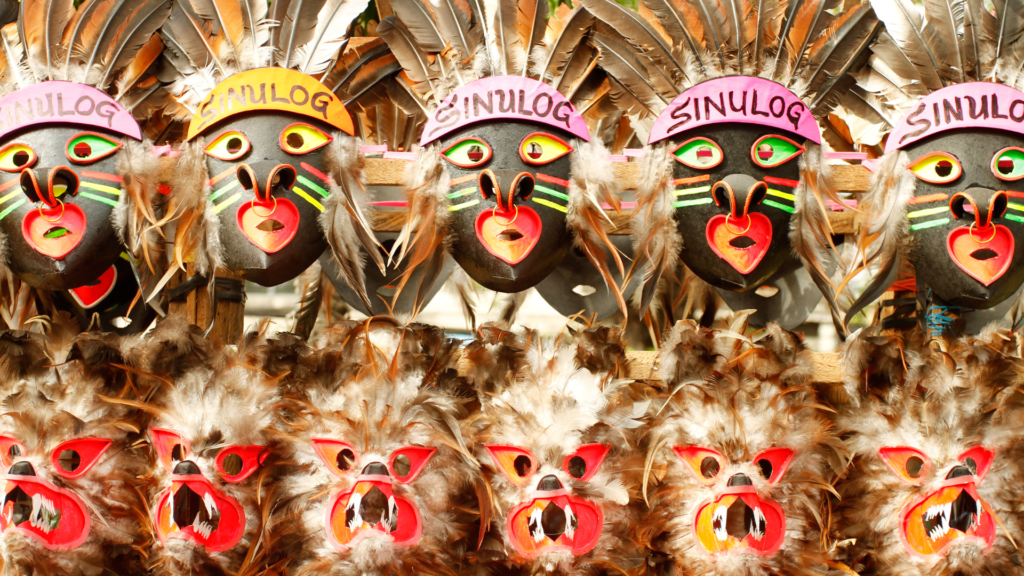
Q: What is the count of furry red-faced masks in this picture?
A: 6